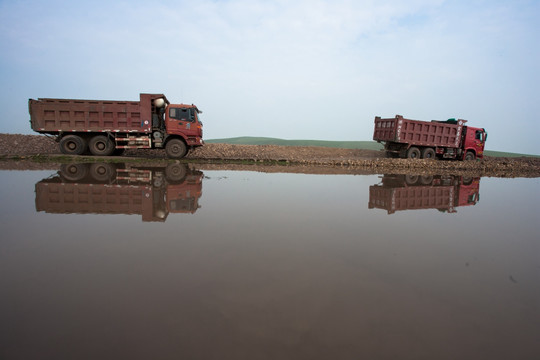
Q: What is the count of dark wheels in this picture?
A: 6